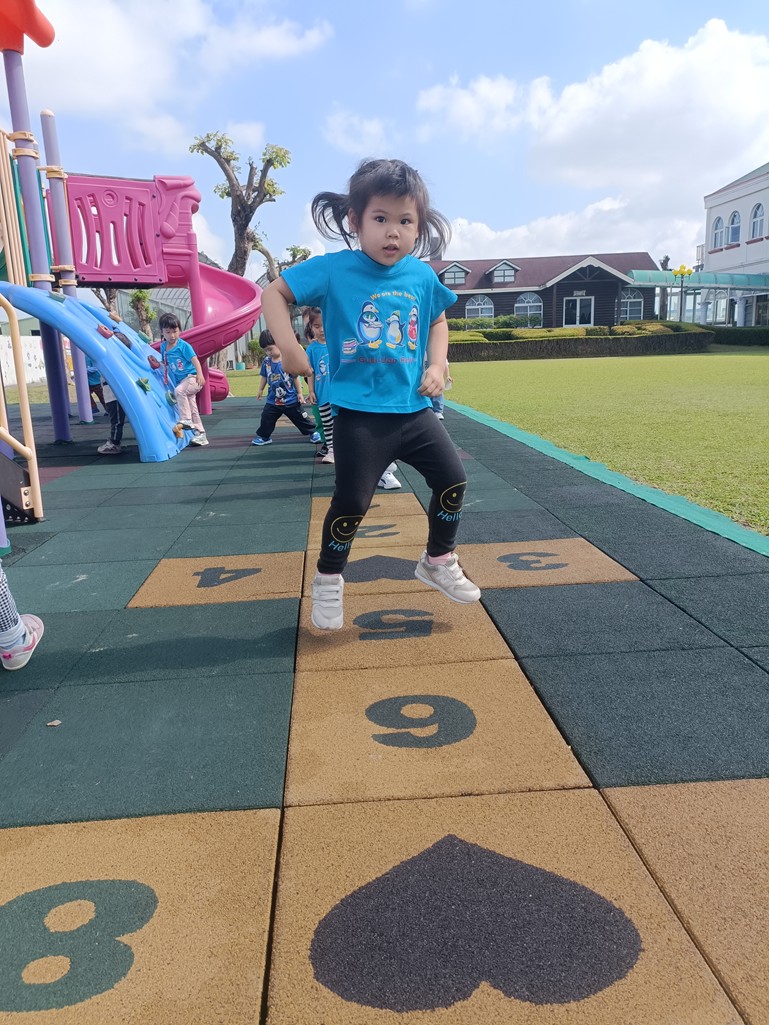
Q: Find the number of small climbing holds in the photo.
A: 8